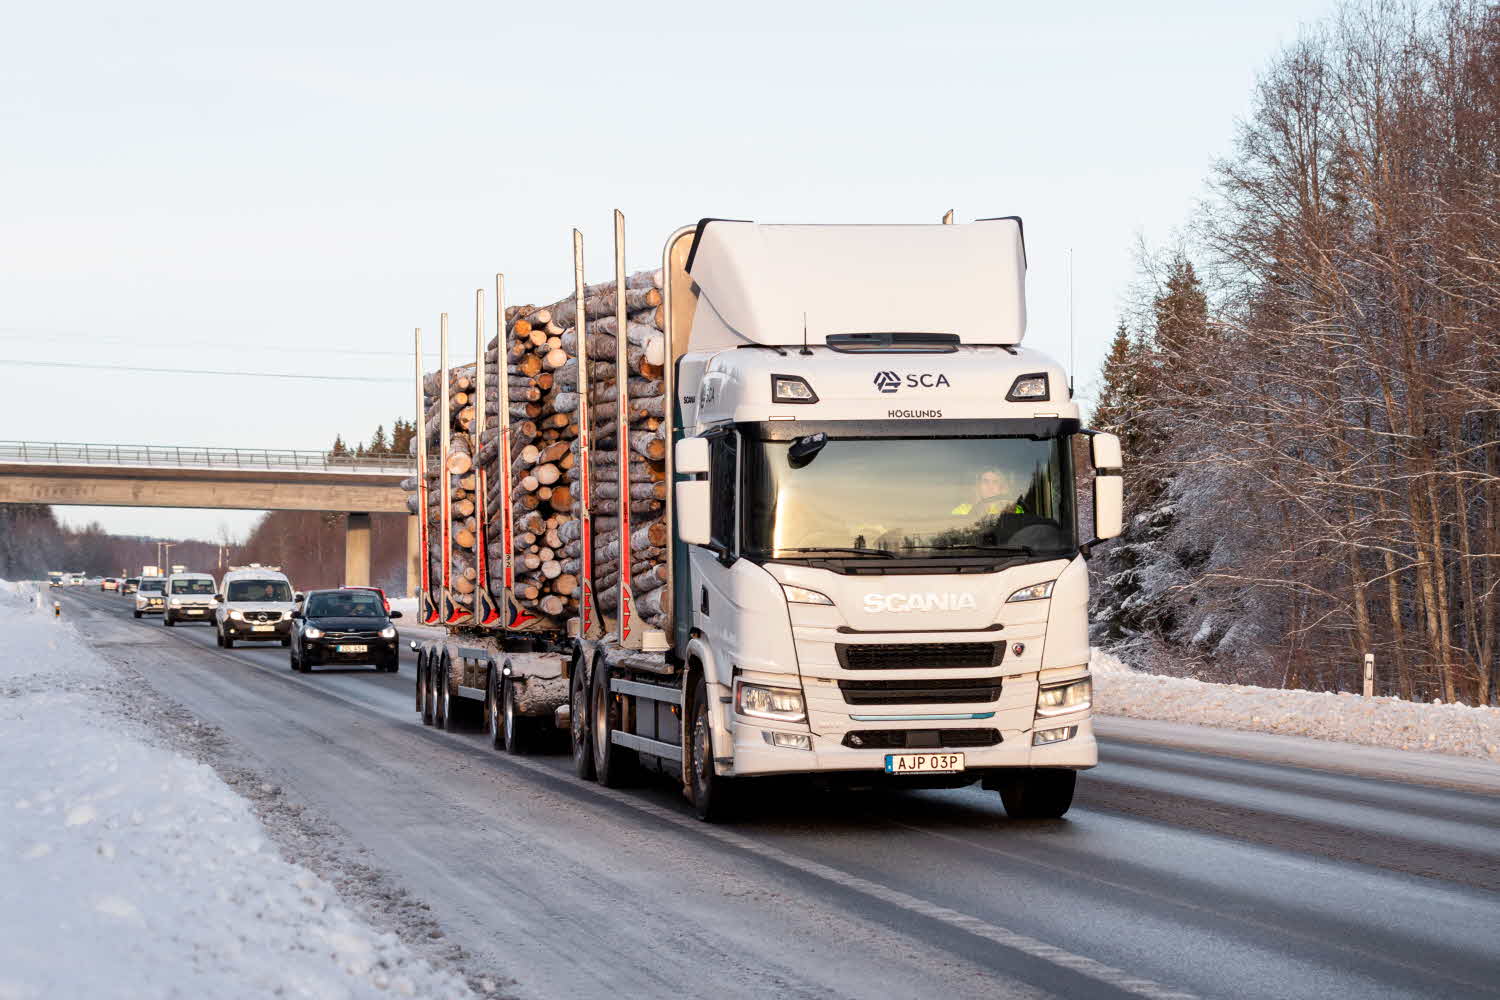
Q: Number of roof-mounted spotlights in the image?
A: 2